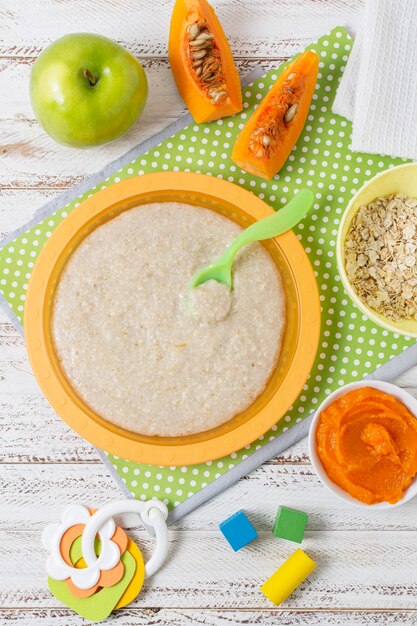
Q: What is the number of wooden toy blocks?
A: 3